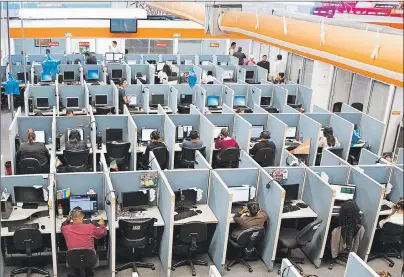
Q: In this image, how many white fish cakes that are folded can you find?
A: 0